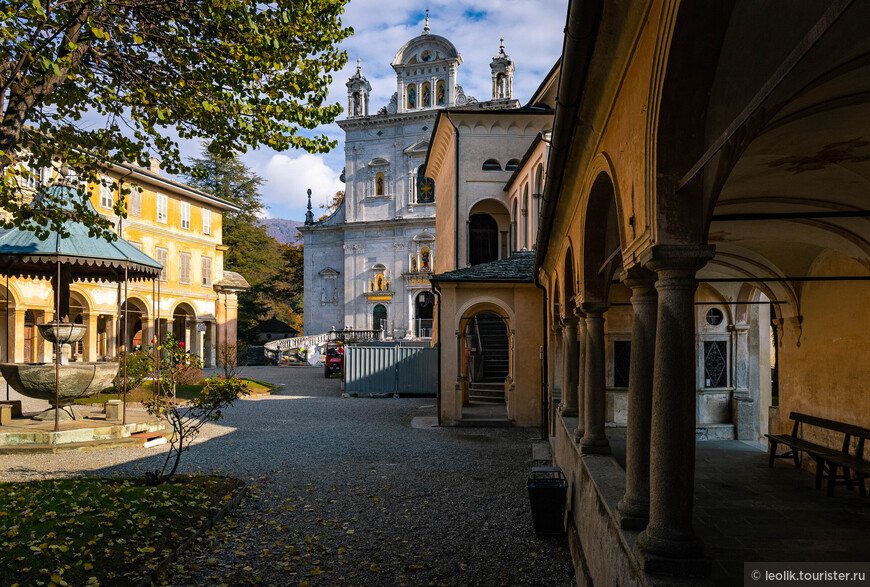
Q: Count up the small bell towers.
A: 2